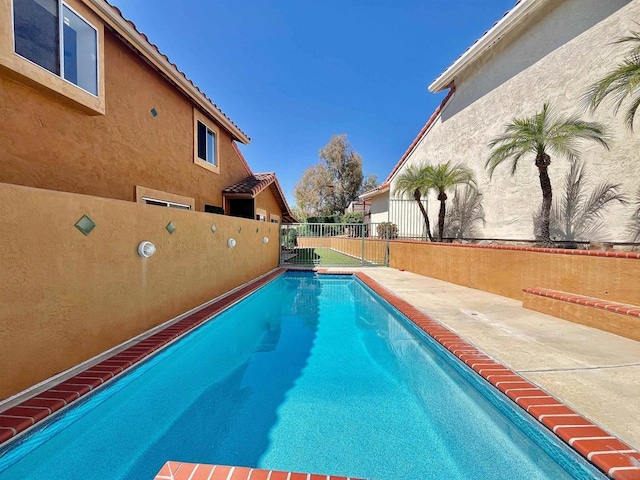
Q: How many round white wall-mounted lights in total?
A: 3